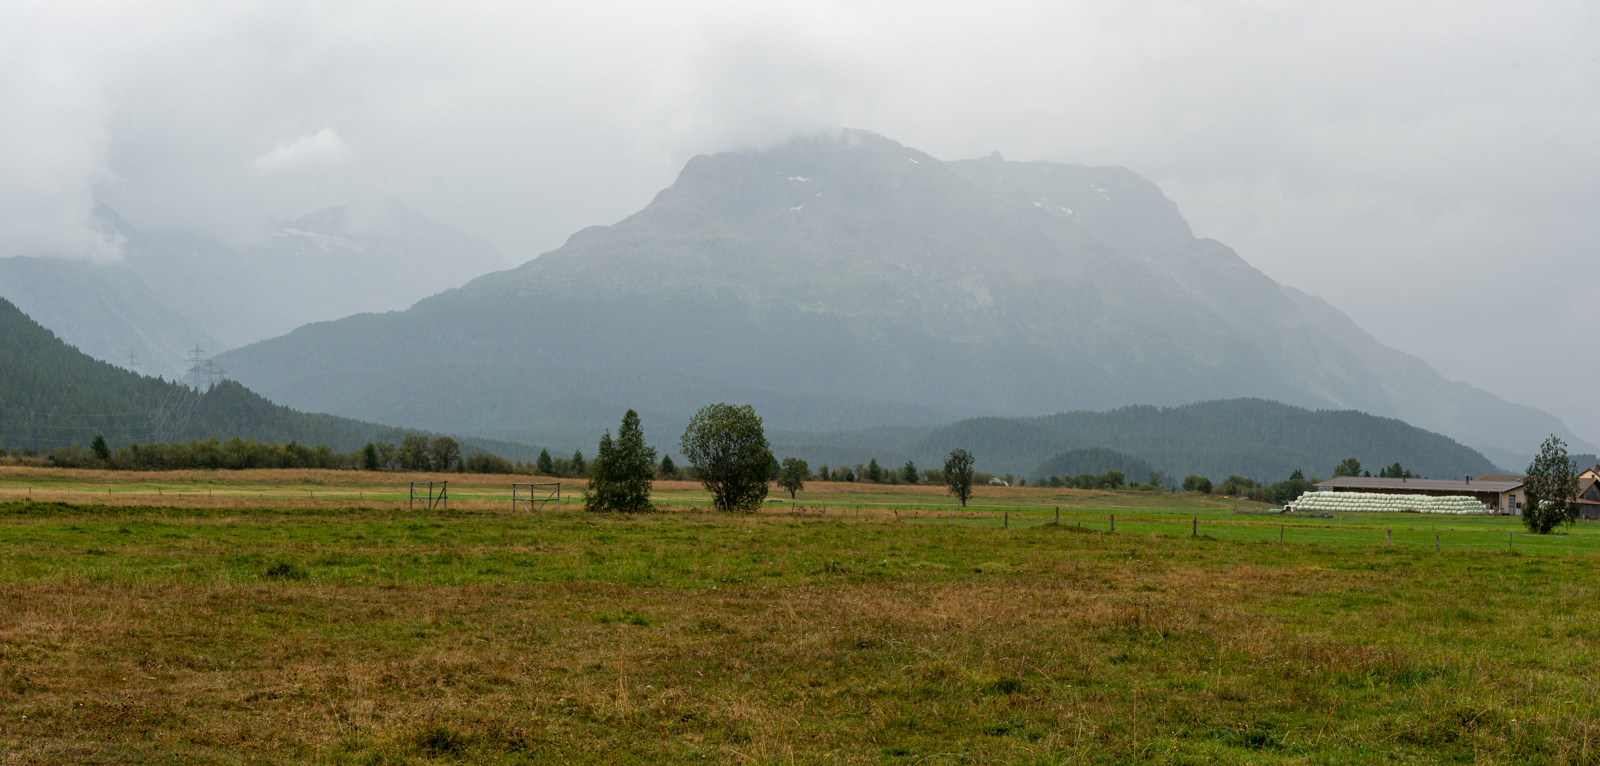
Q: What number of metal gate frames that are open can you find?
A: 2